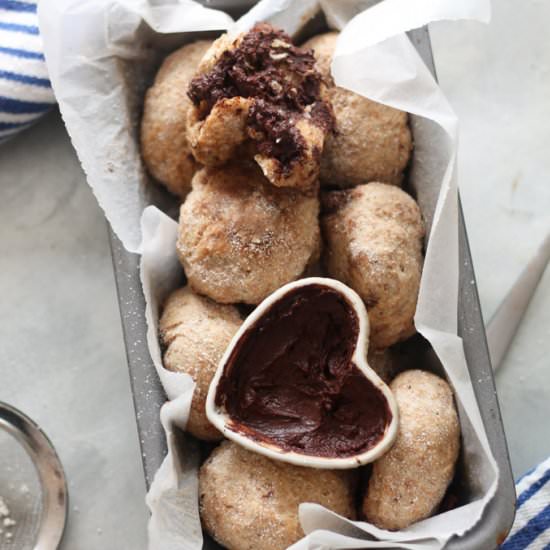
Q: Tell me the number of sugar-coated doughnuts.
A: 8